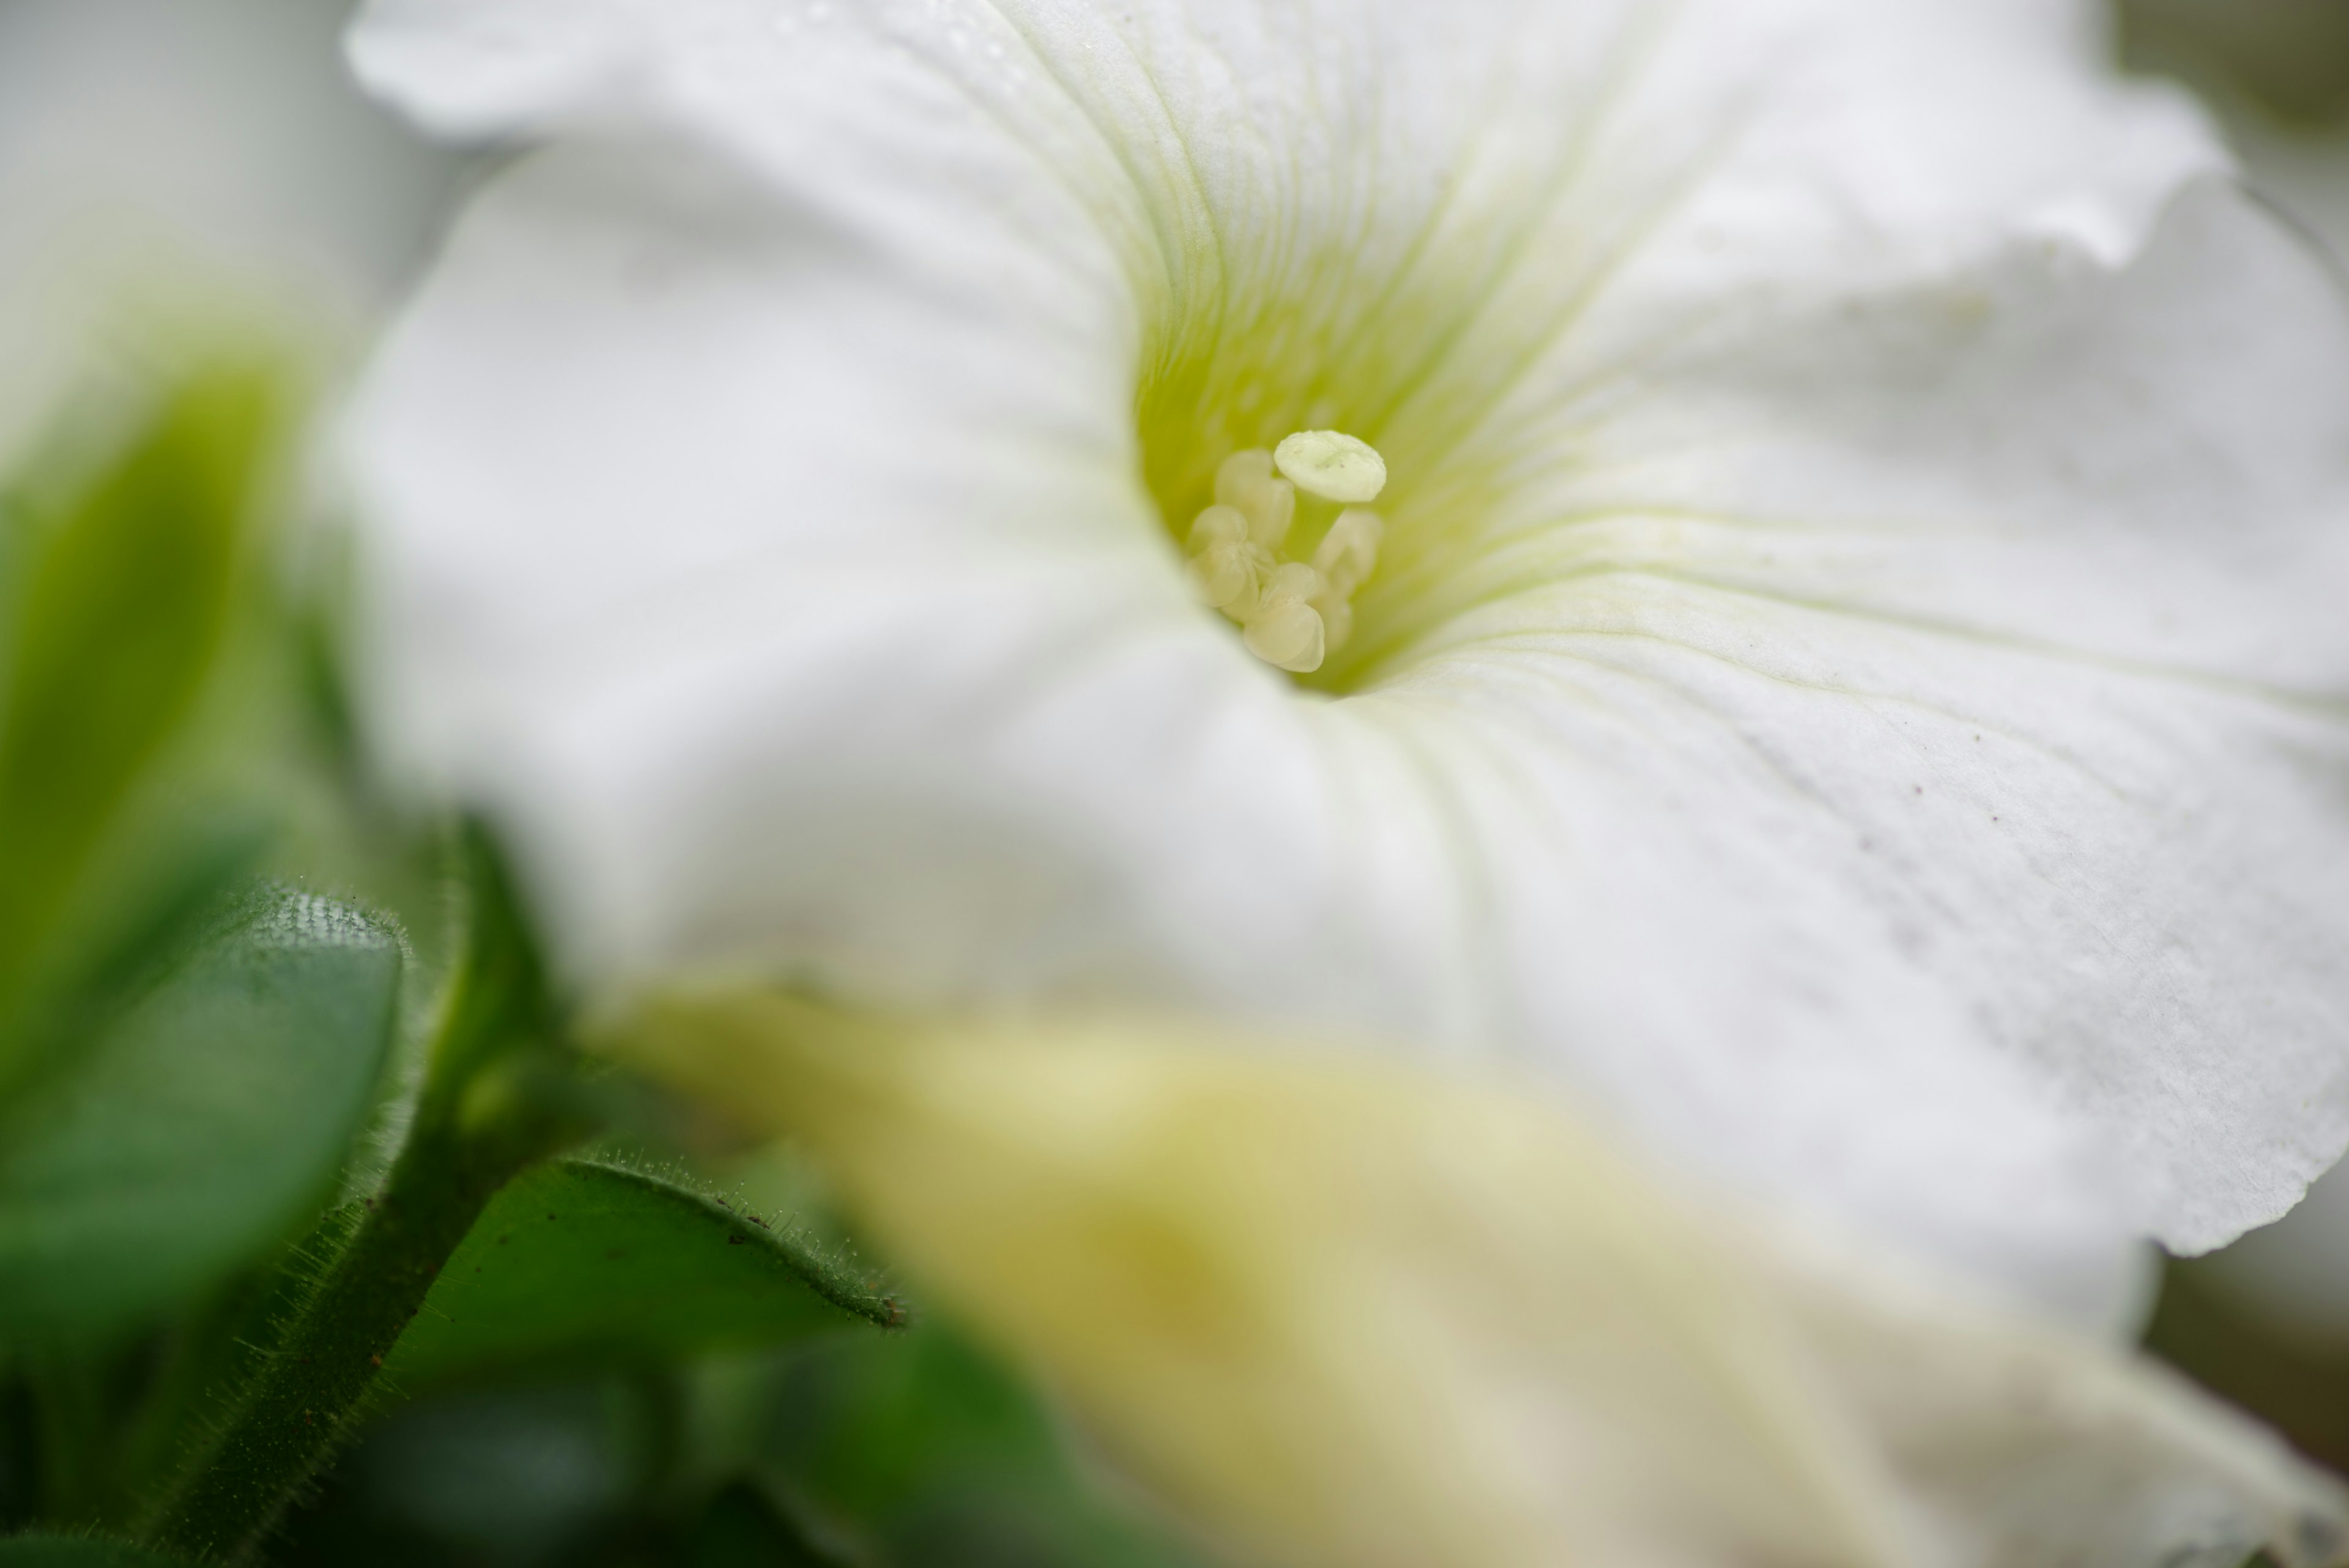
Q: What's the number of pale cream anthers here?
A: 5